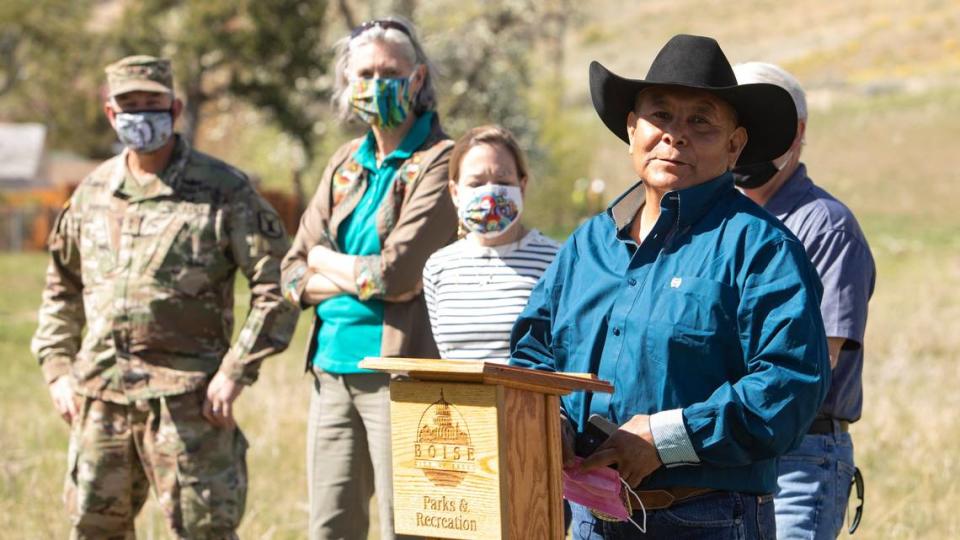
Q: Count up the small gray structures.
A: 1